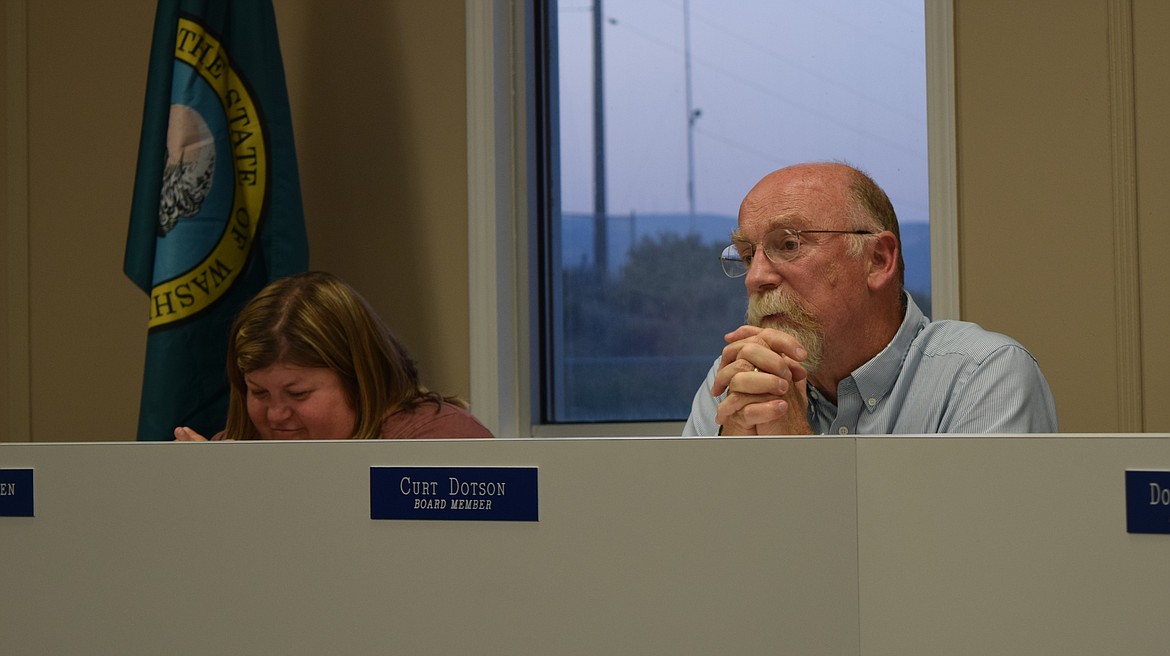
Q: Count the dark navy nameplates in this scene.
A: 3